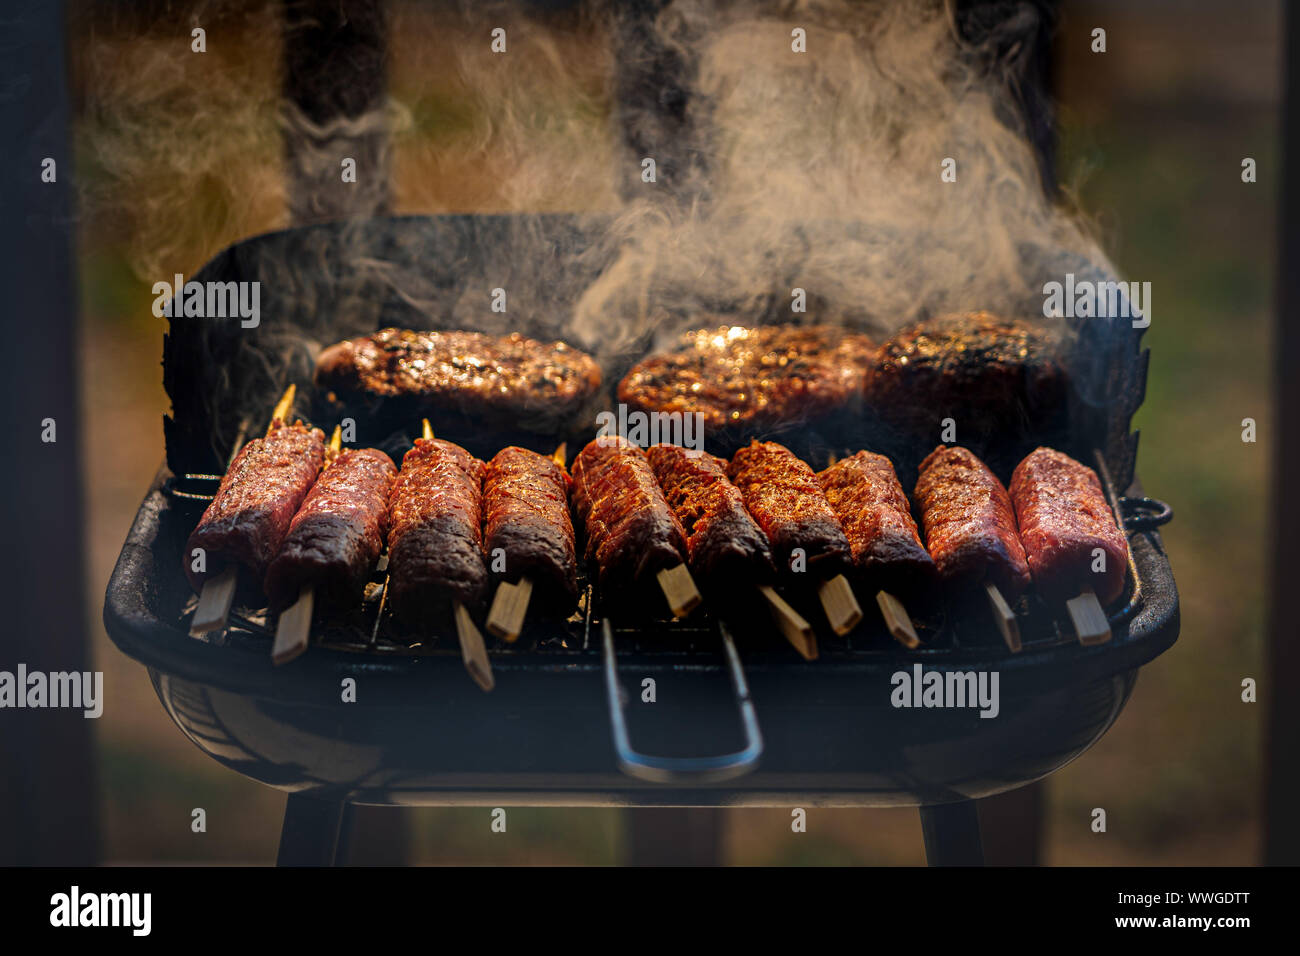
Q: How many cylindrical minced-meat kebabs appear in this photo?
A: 10